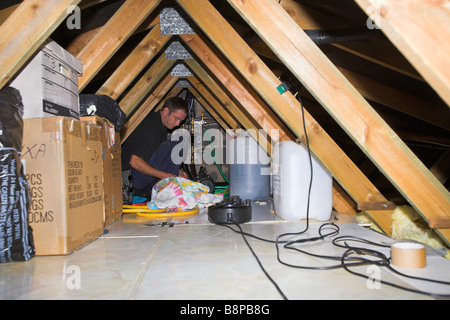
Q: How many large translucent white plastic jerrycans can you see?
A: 2